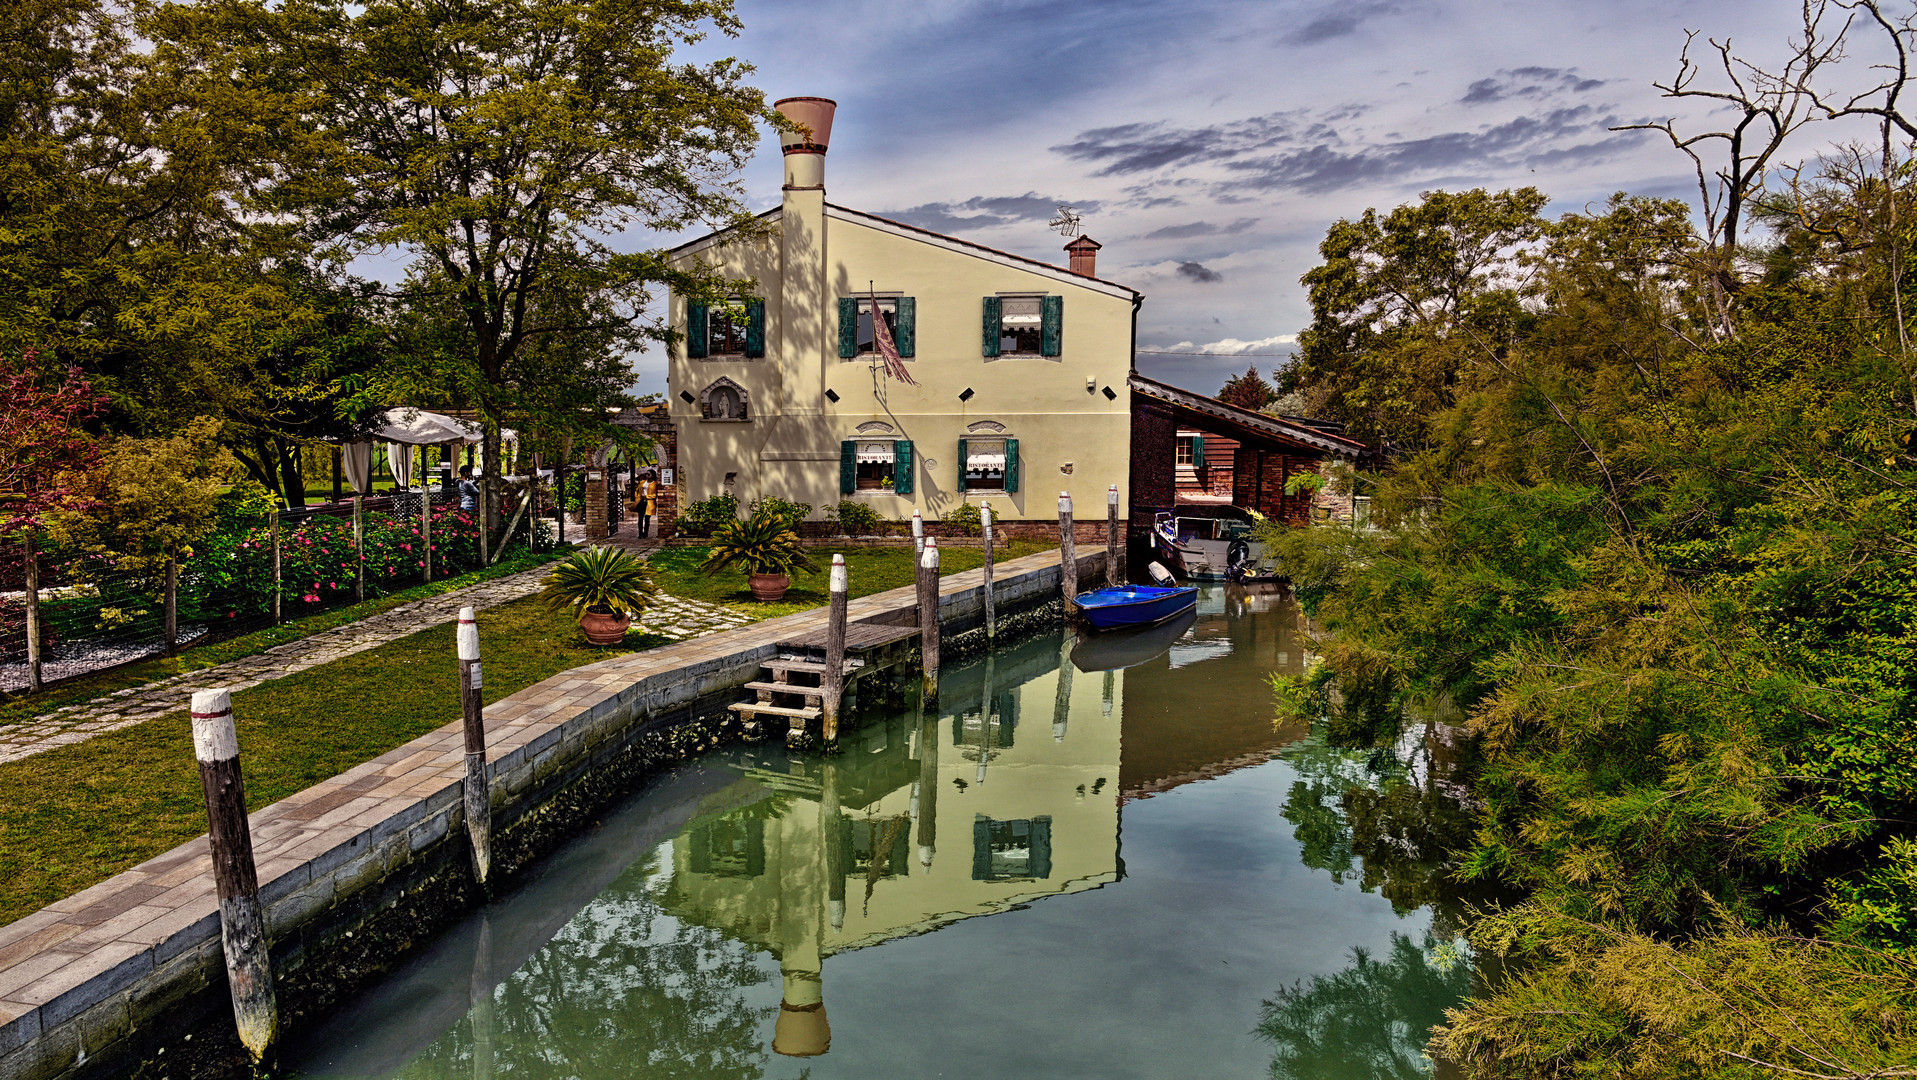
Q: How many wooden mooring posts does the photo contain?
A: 8